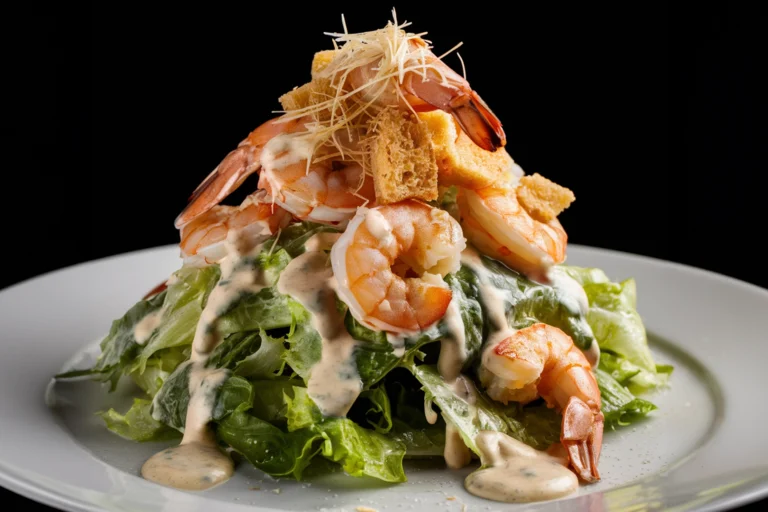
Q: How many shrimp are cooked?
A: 6